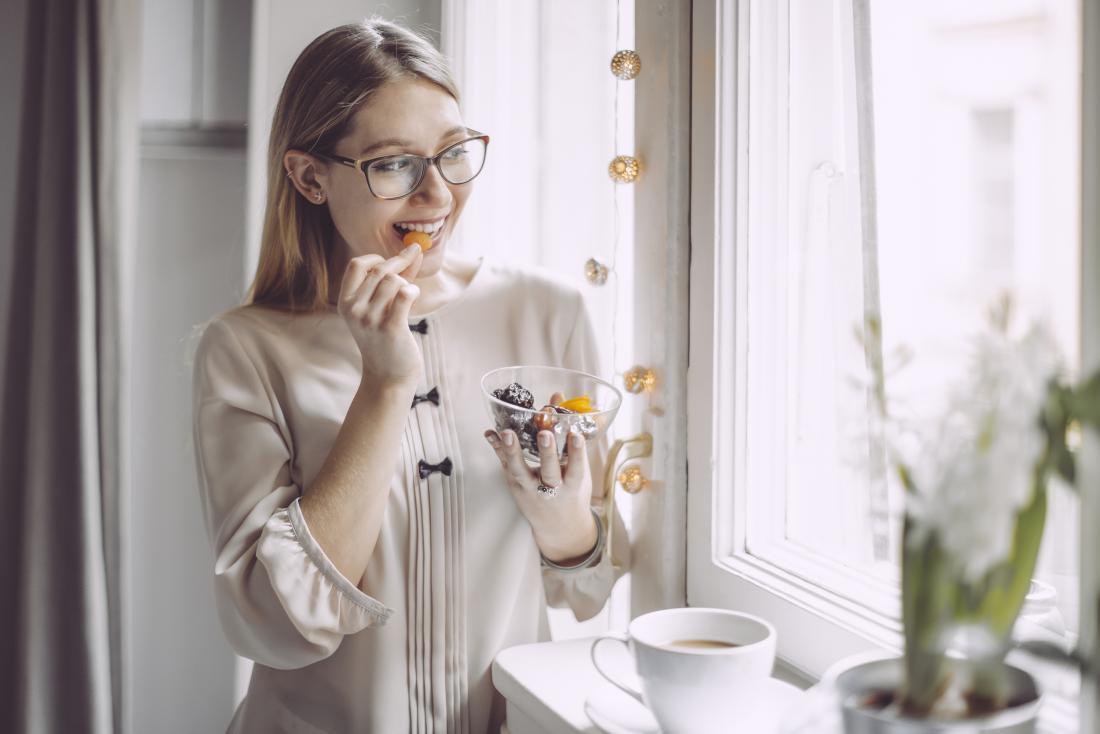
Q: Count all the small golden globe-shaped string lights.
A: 5